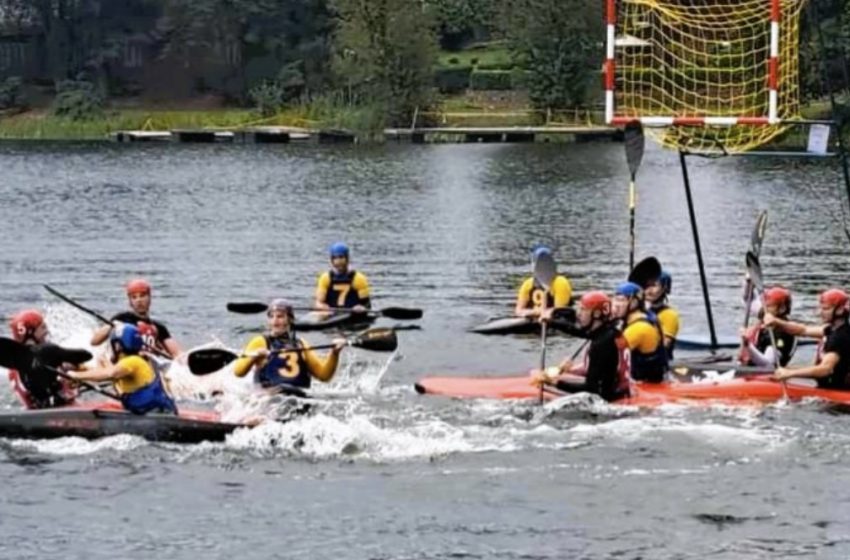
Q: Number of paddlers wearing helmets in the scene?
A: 11